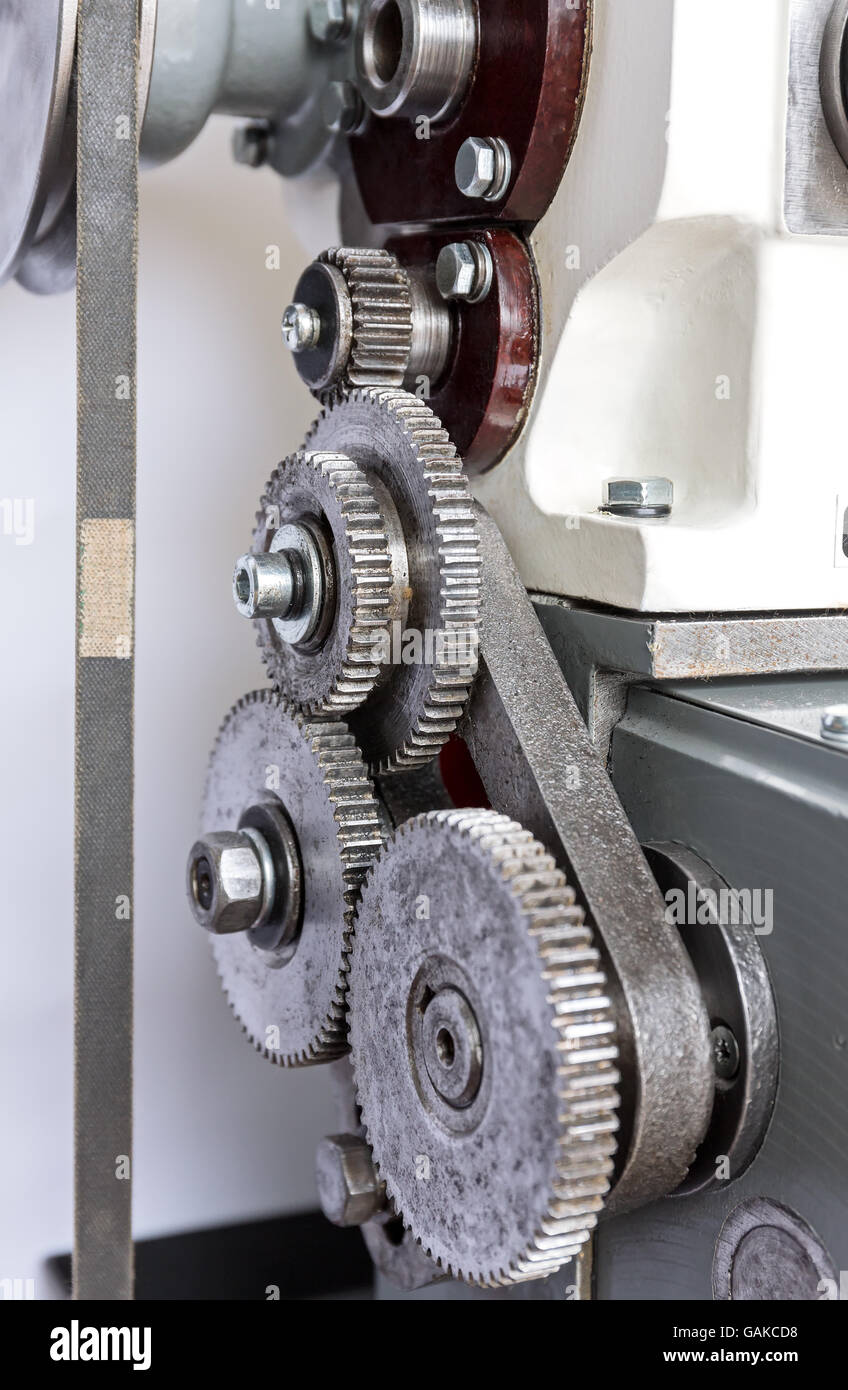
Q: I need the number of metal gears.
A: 5